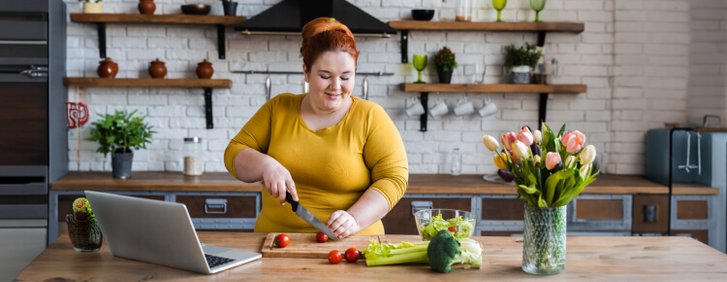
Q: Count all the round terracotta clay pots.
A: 4